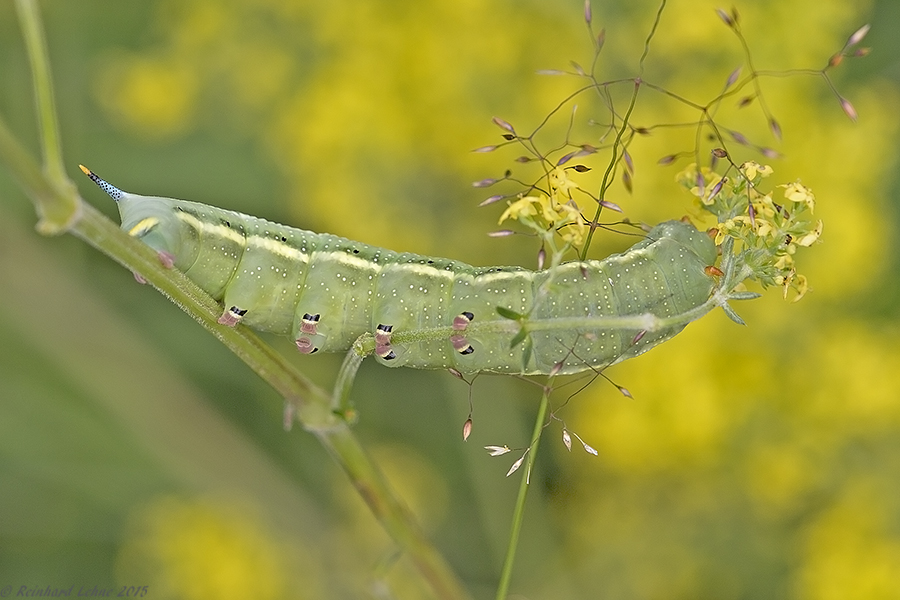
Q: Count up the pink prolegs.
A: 9